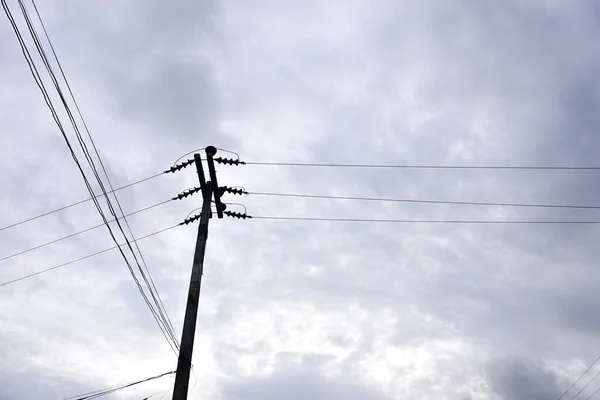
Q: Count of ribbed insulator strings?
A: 6